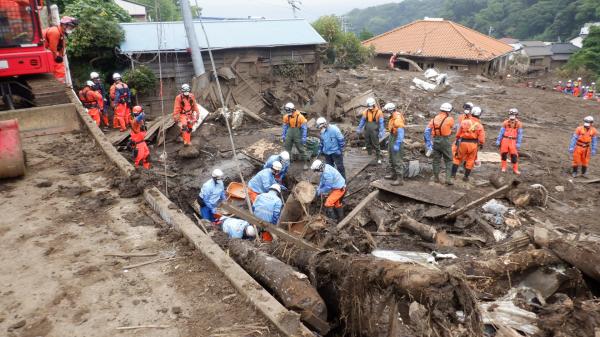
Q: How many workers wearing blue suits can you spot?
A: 7